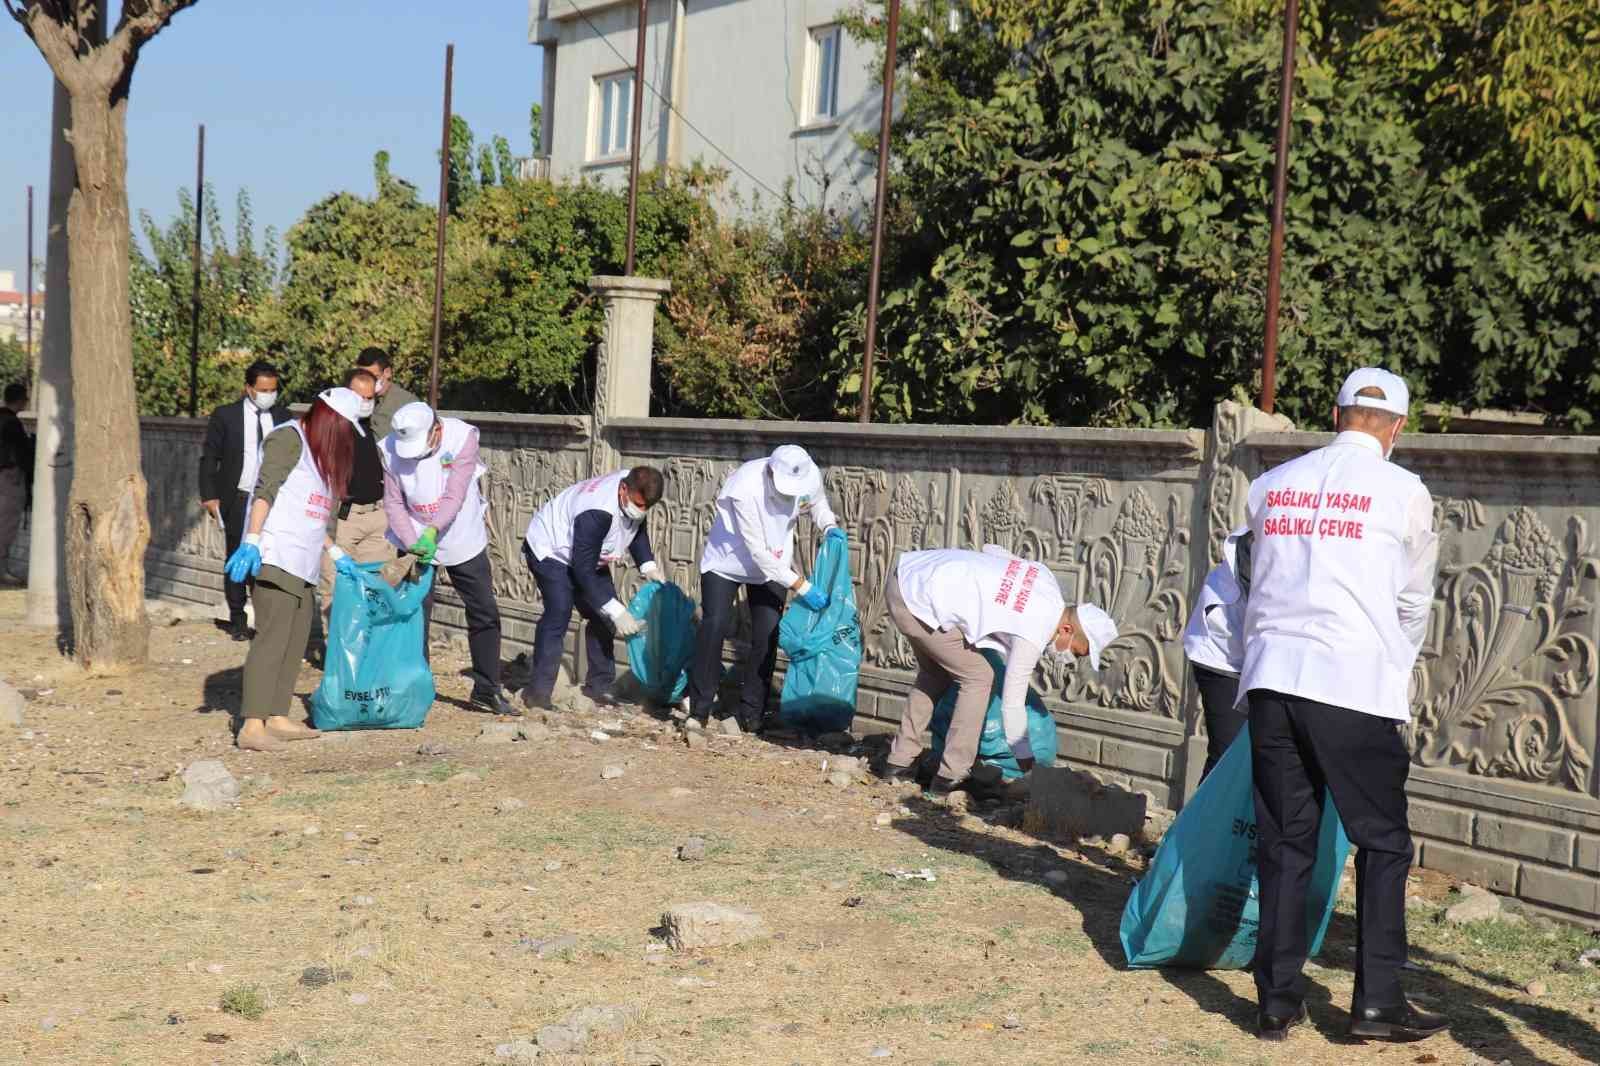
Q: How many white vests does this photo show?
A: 7